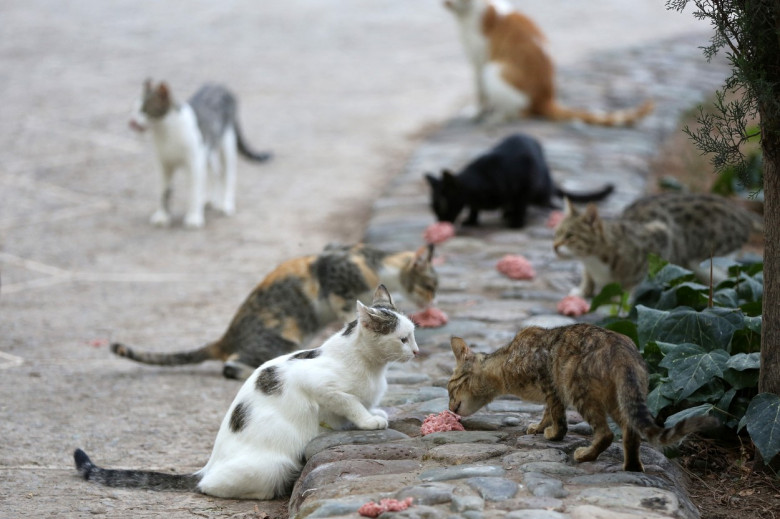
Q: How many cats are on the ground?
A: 7